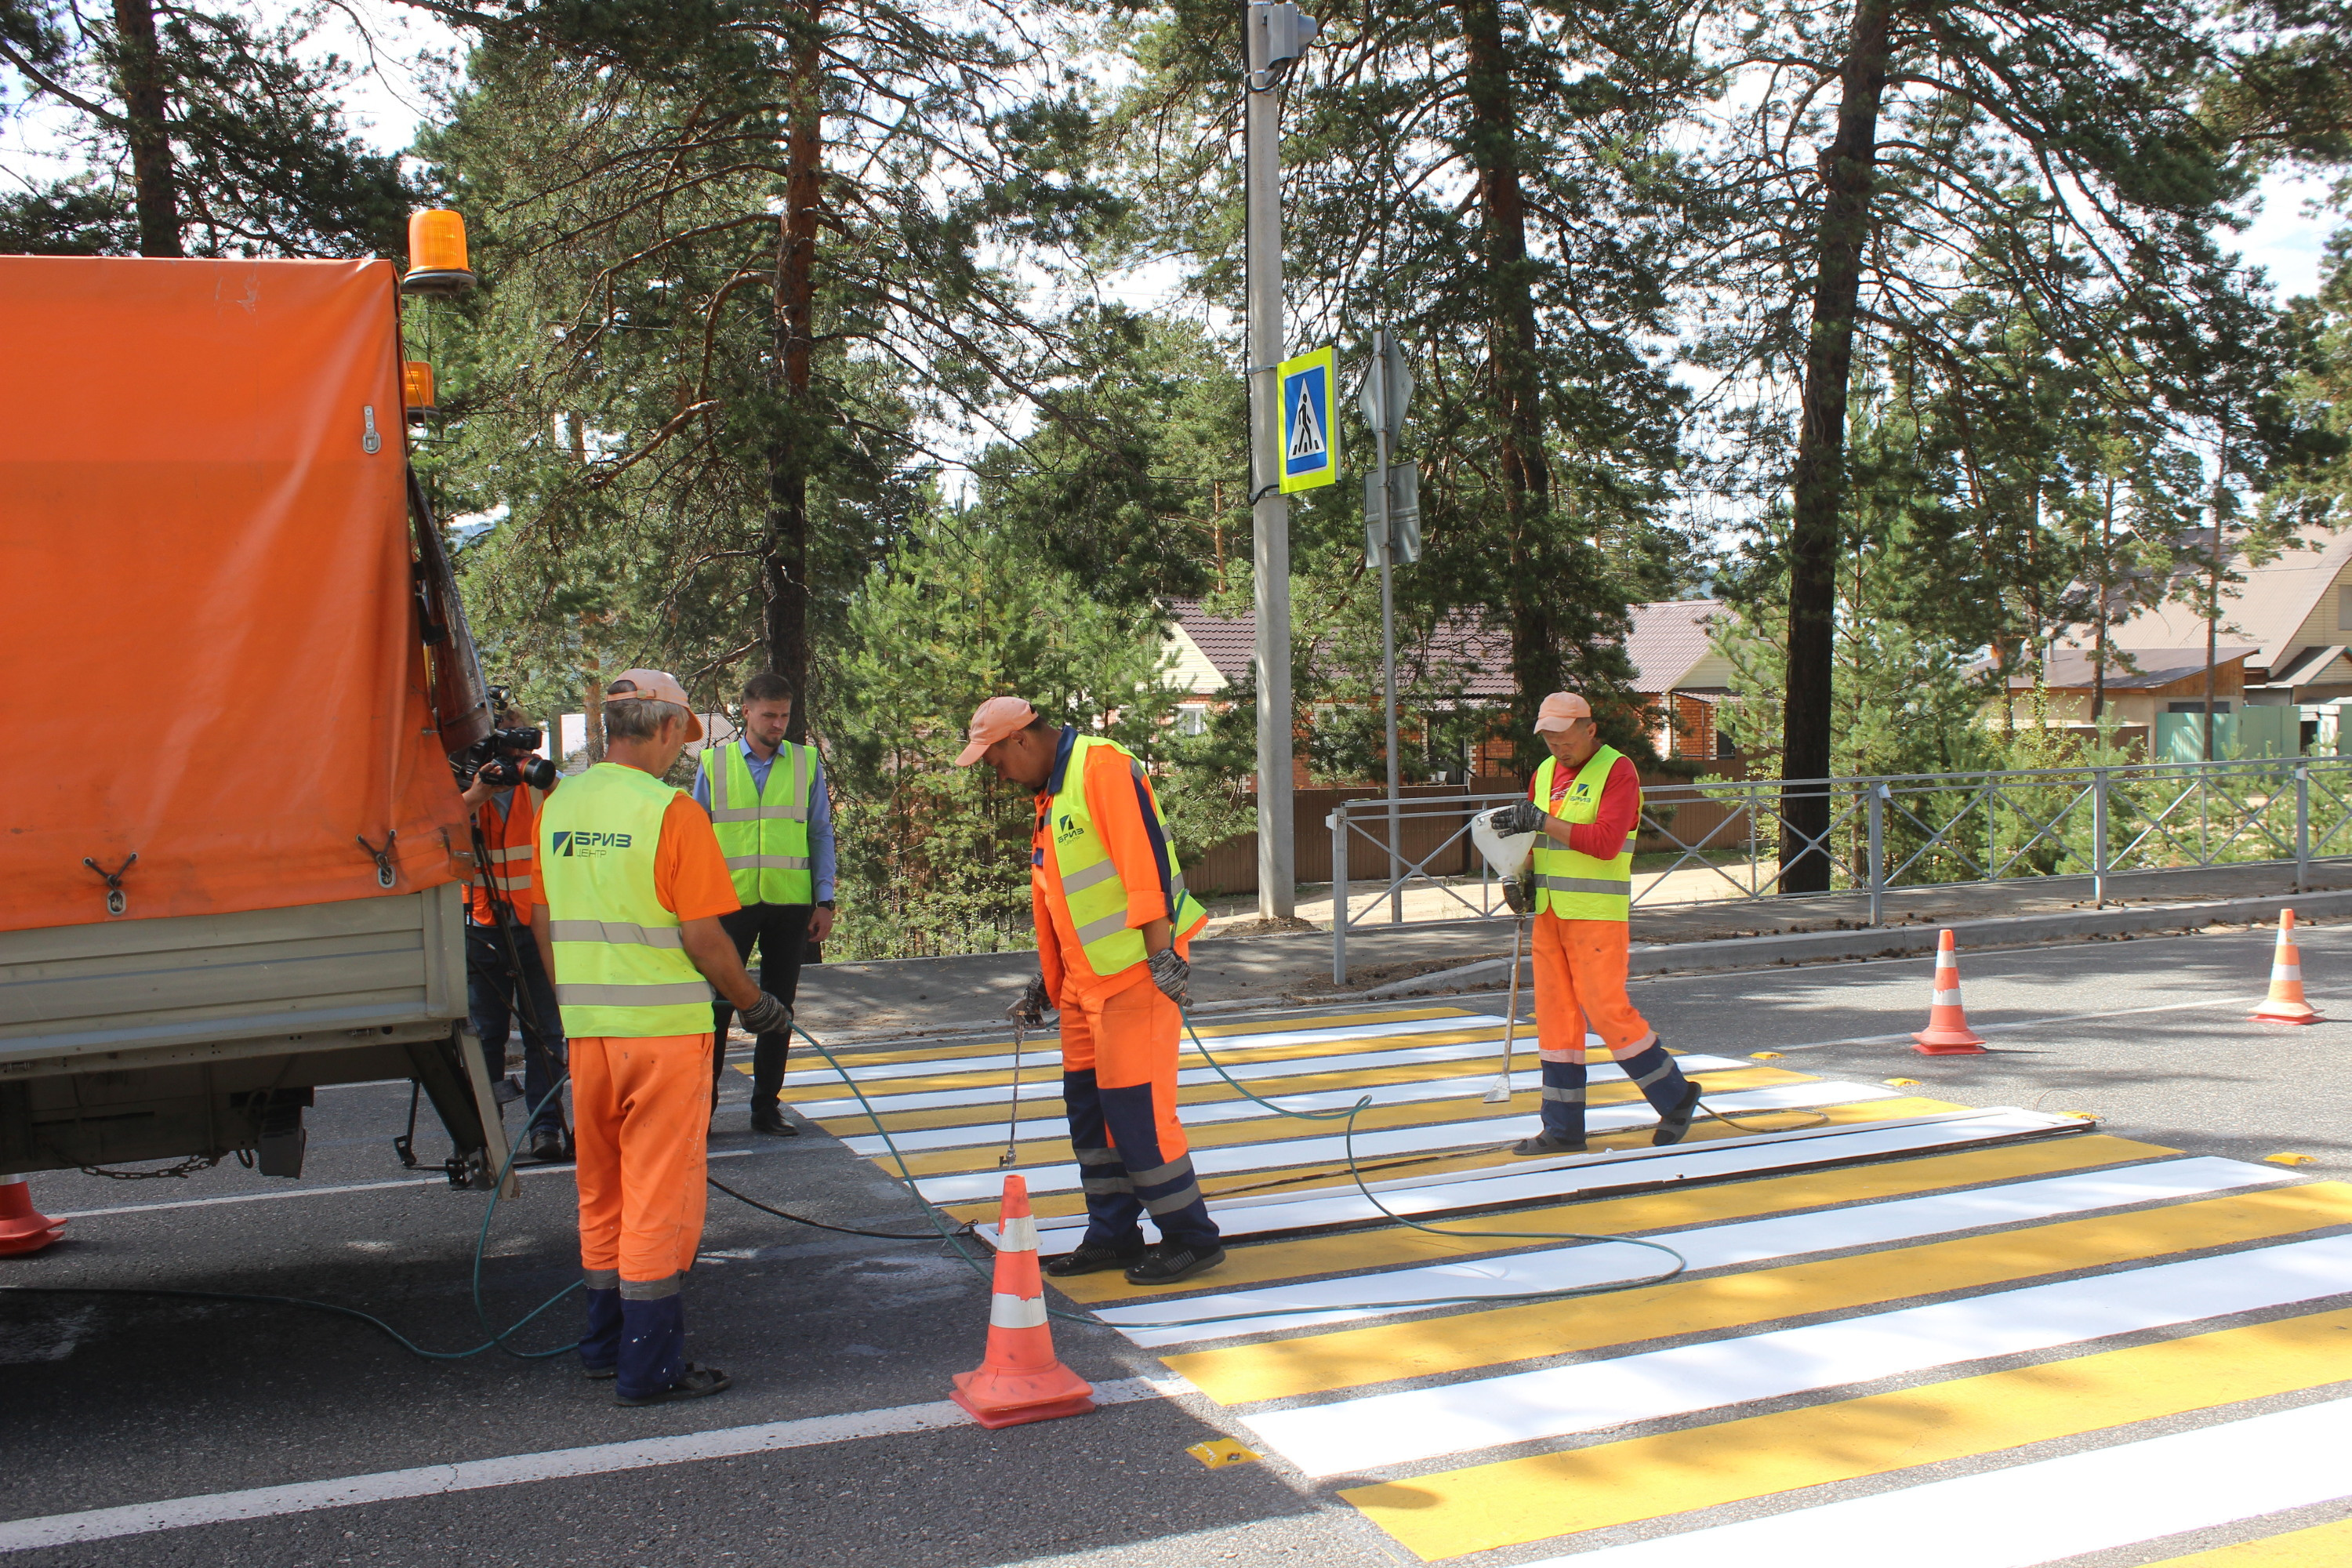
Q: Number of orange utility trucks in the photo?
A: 1